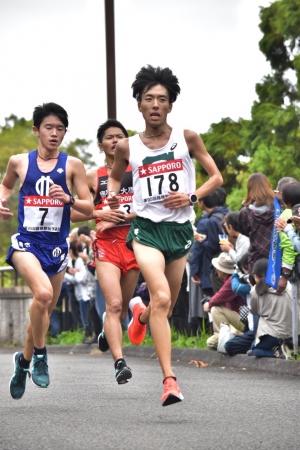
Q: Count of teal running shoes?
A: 2